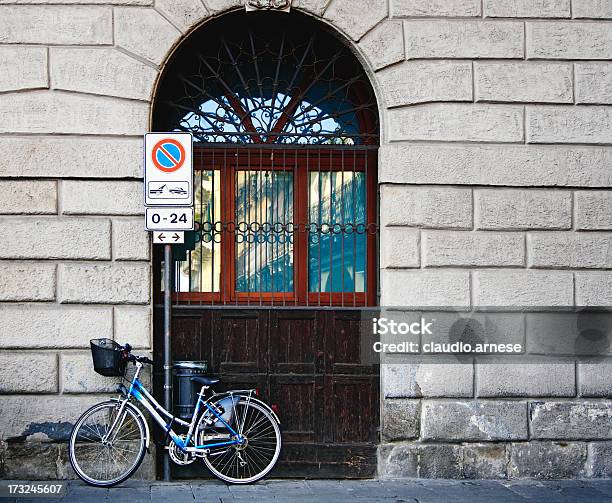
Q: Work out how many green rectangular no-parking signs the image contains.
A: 0